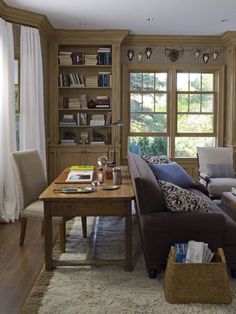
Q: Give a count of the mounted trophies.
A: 7